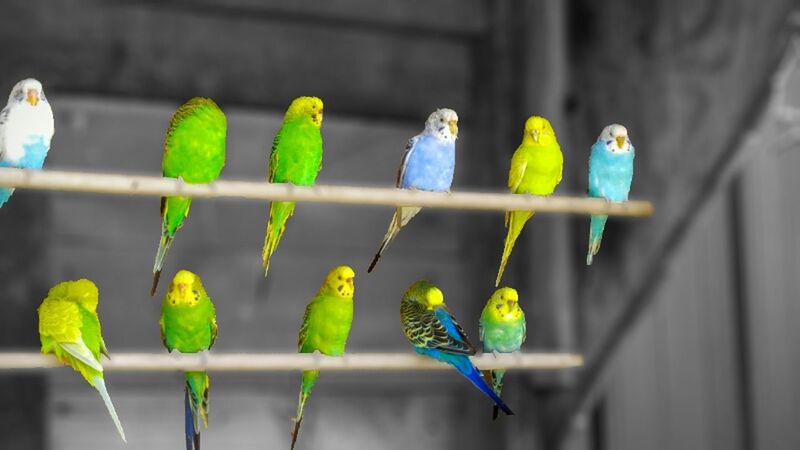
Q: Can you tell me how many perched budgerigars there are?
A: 11